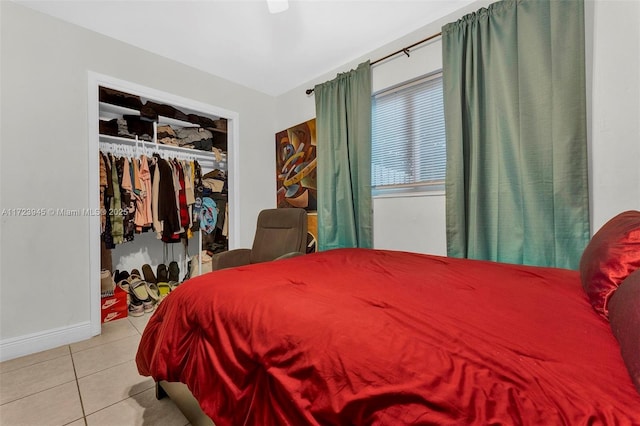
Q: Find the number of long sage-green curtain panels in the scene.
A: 2